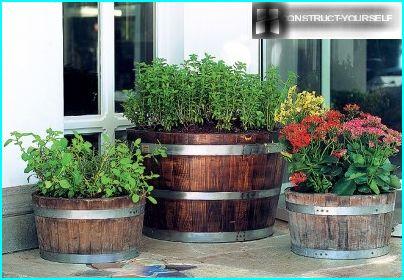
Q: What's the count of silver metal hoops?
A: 7